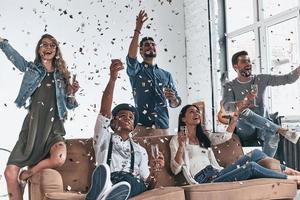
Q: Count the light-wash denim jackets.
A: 1